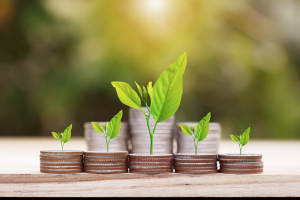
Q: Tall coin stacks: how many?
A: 3